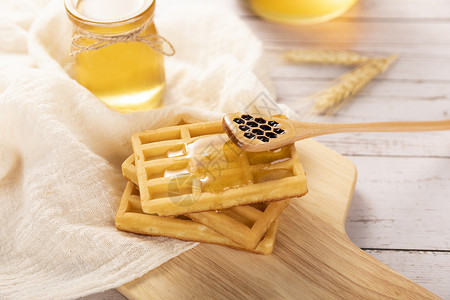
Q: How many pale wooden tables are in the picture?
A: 1